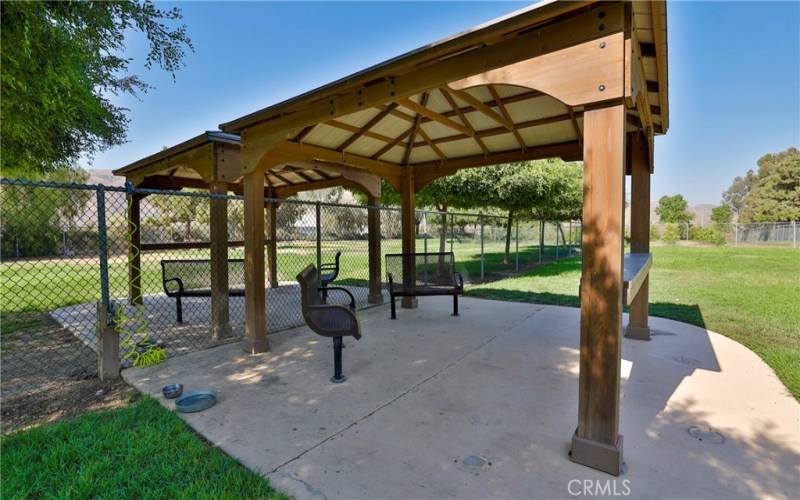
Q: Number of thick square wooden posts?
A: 8